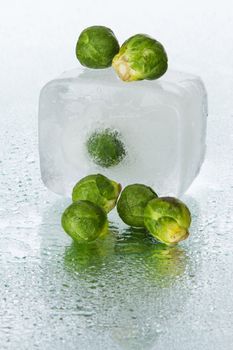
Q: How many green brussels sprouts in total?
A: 7